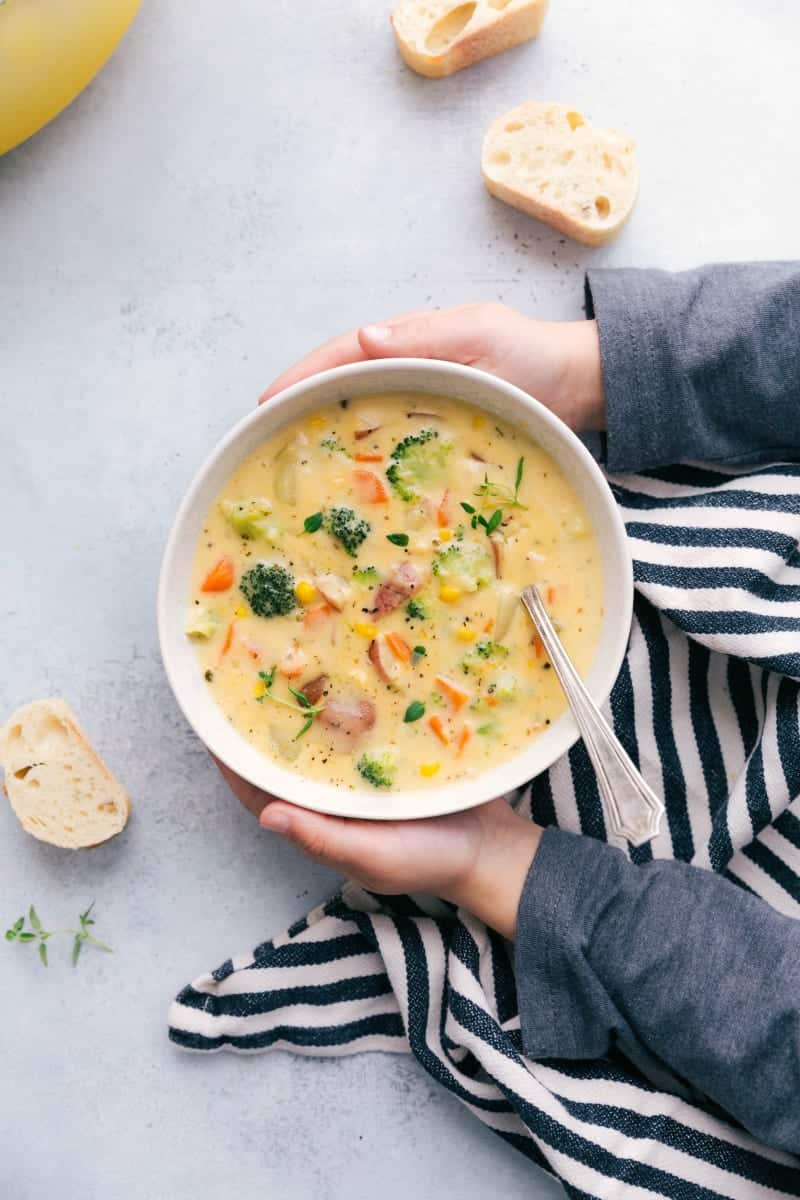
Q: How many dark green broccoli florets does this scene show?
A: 2